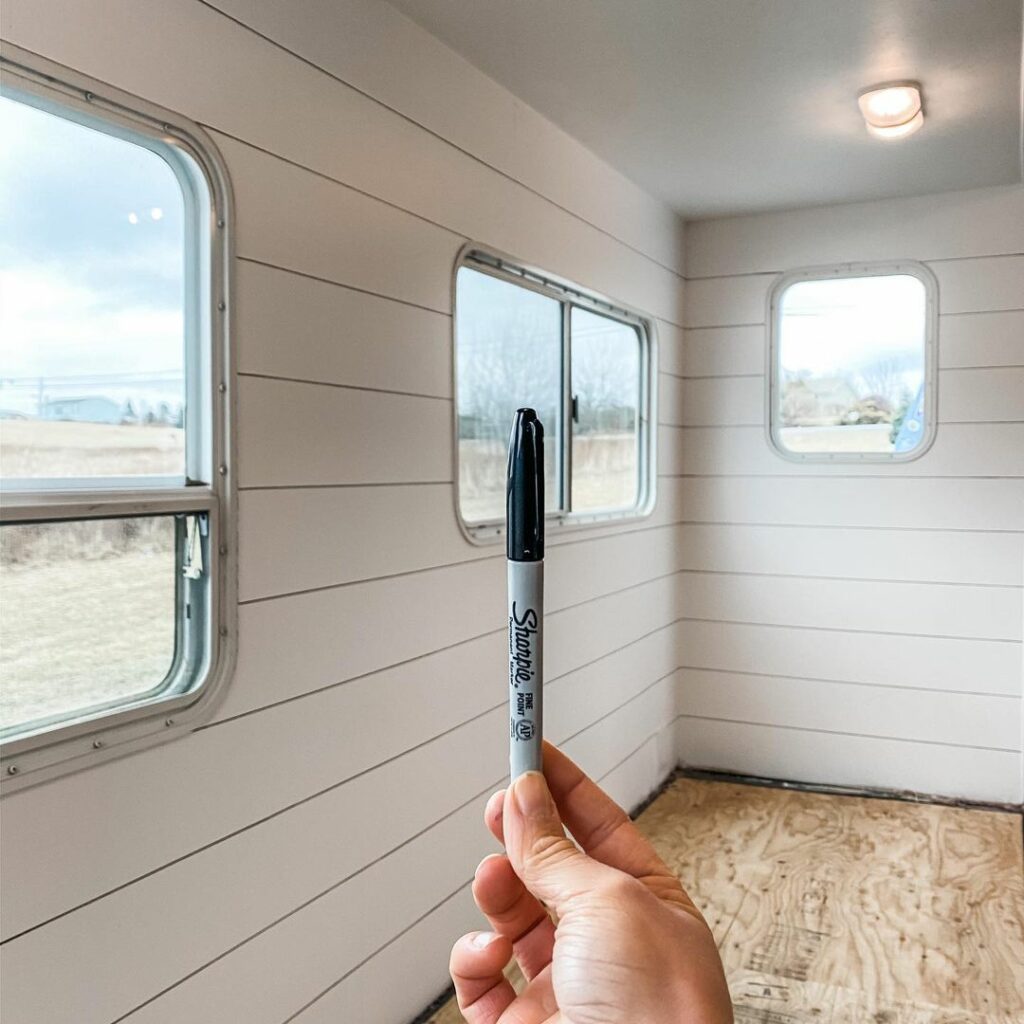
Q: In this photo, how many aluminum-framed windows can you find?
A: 3